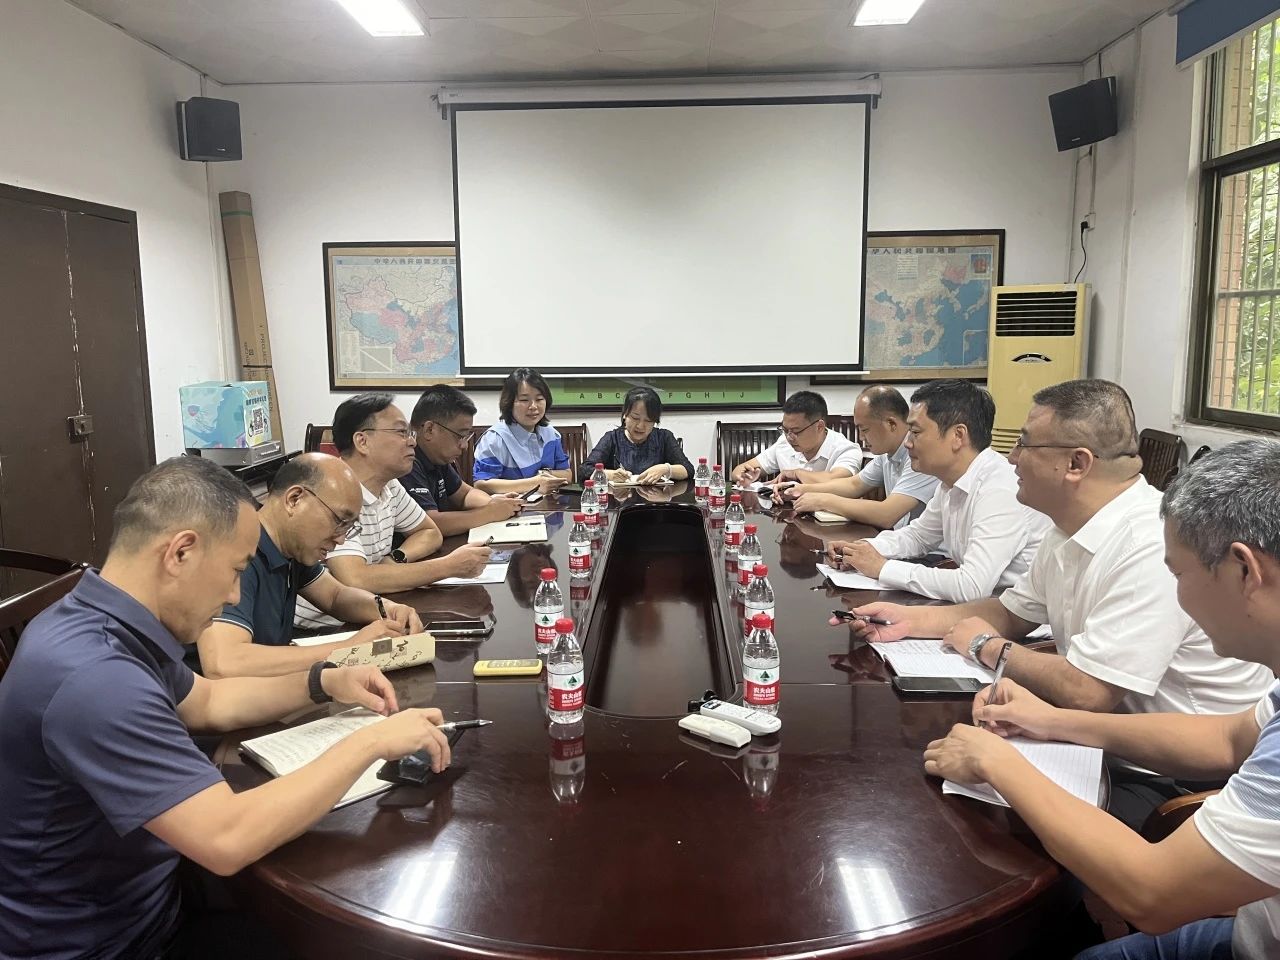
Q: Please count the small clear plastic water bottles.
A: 11